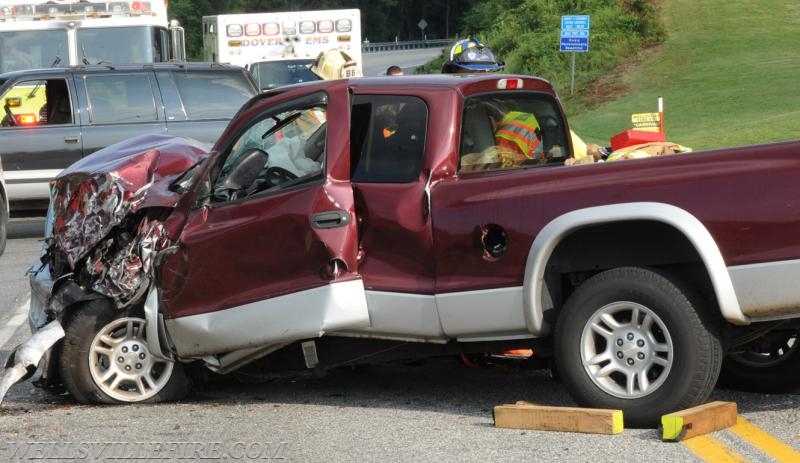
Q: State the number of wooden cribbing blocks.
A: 2